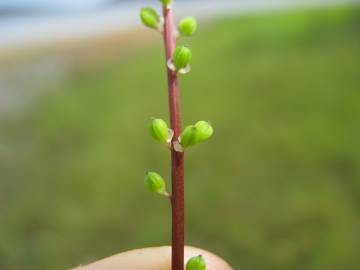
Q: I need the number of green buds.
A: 9